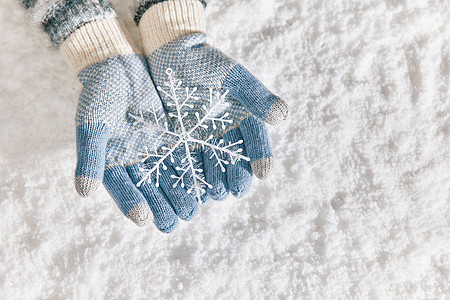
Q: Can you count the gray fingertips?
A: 4